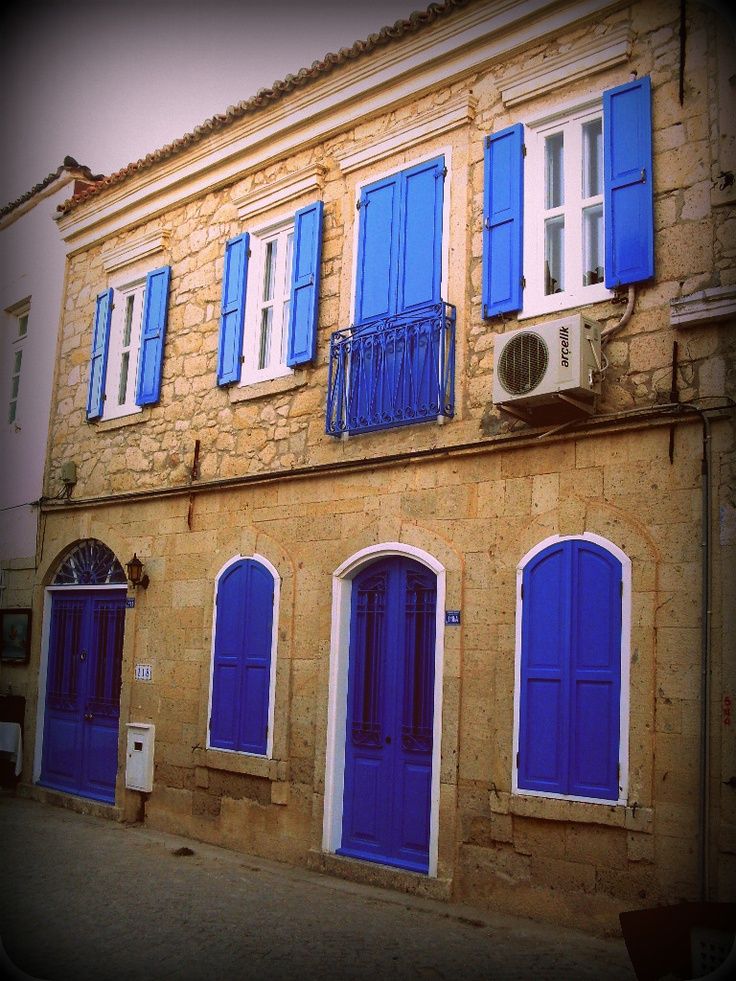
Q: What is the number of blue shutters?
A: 12